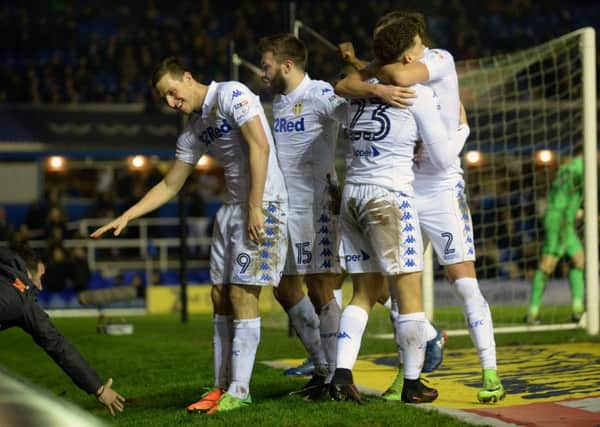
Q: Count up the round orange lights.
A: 5